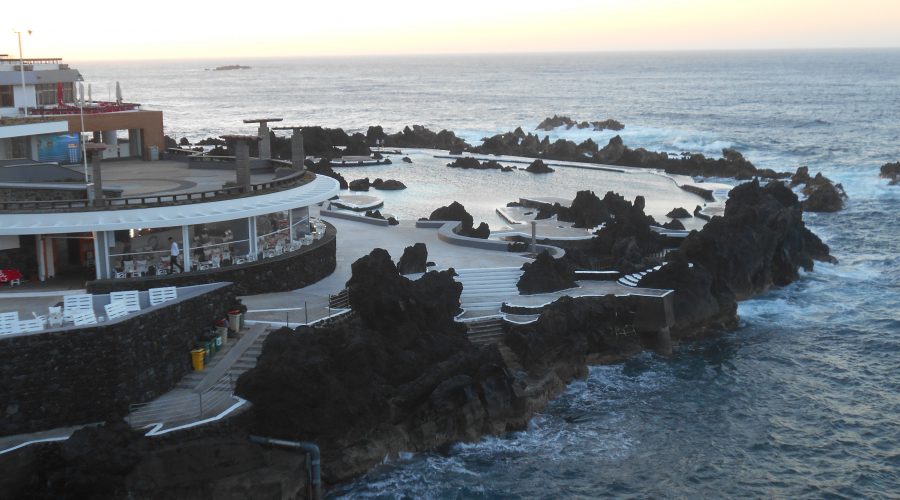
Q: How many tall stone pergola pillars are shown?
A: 4